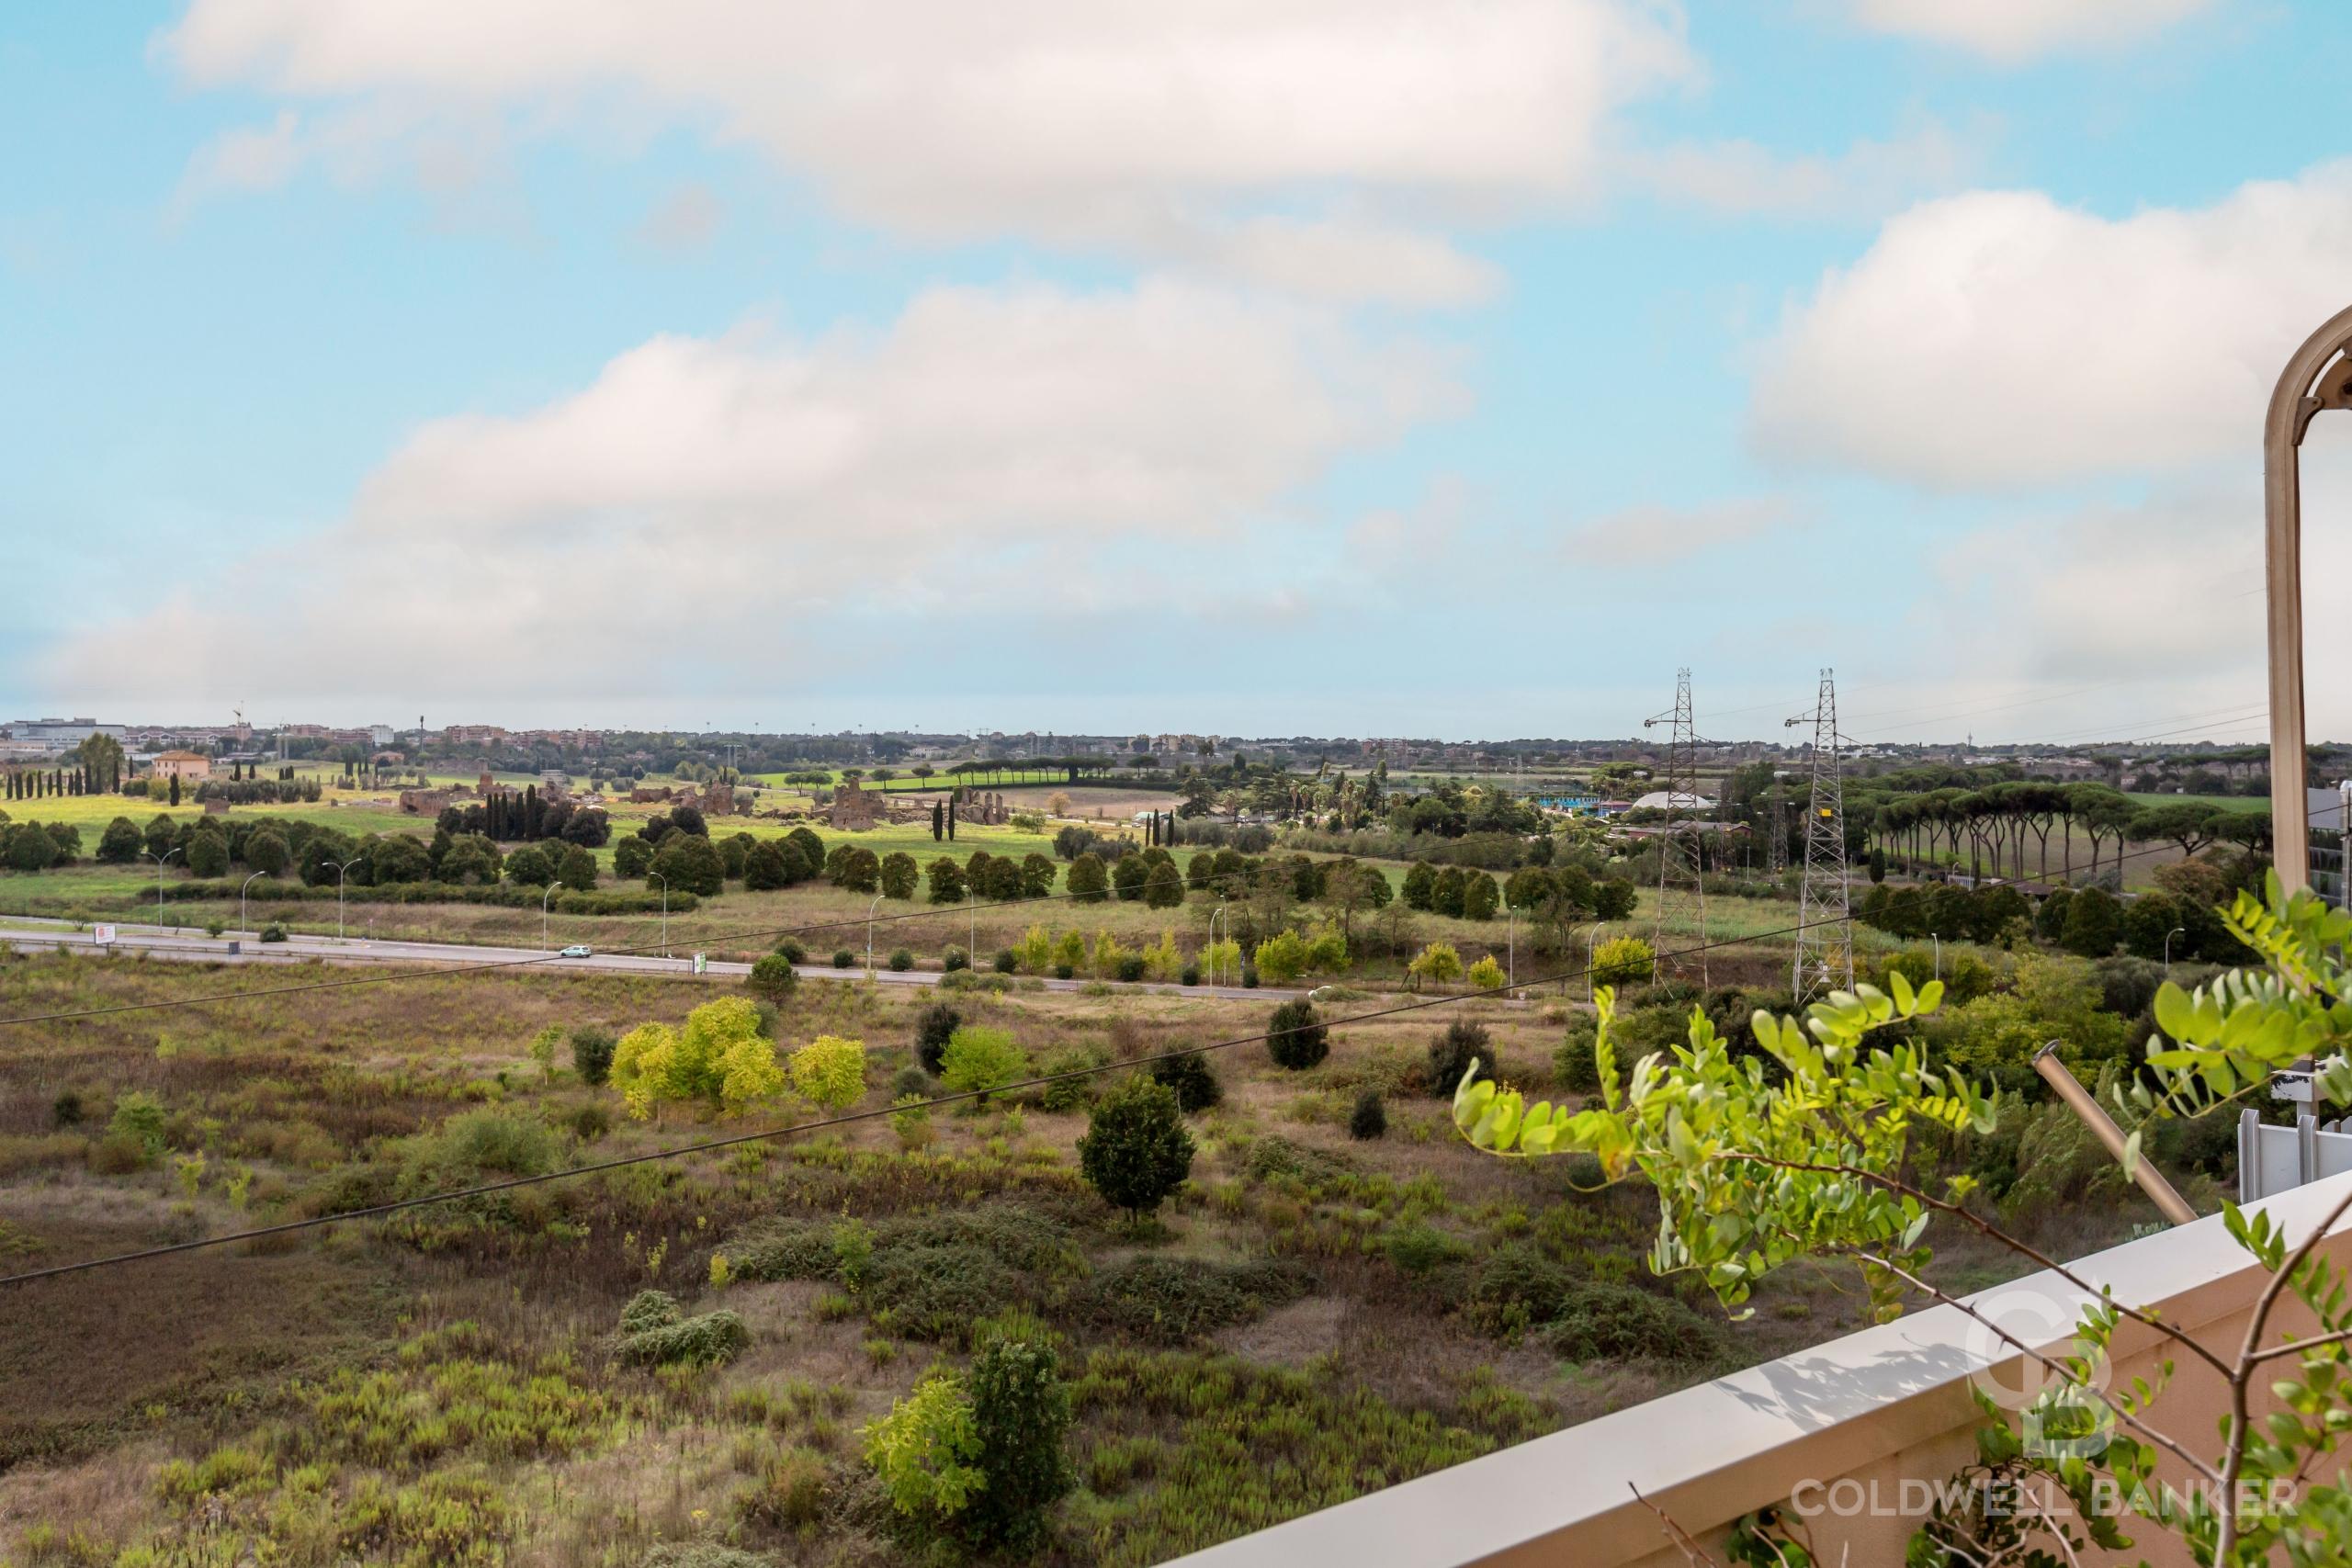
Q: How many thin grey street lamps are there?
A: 13